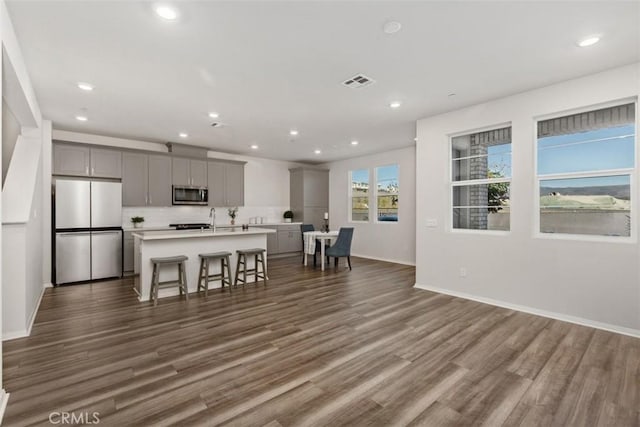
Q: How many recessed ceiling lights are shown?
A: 11